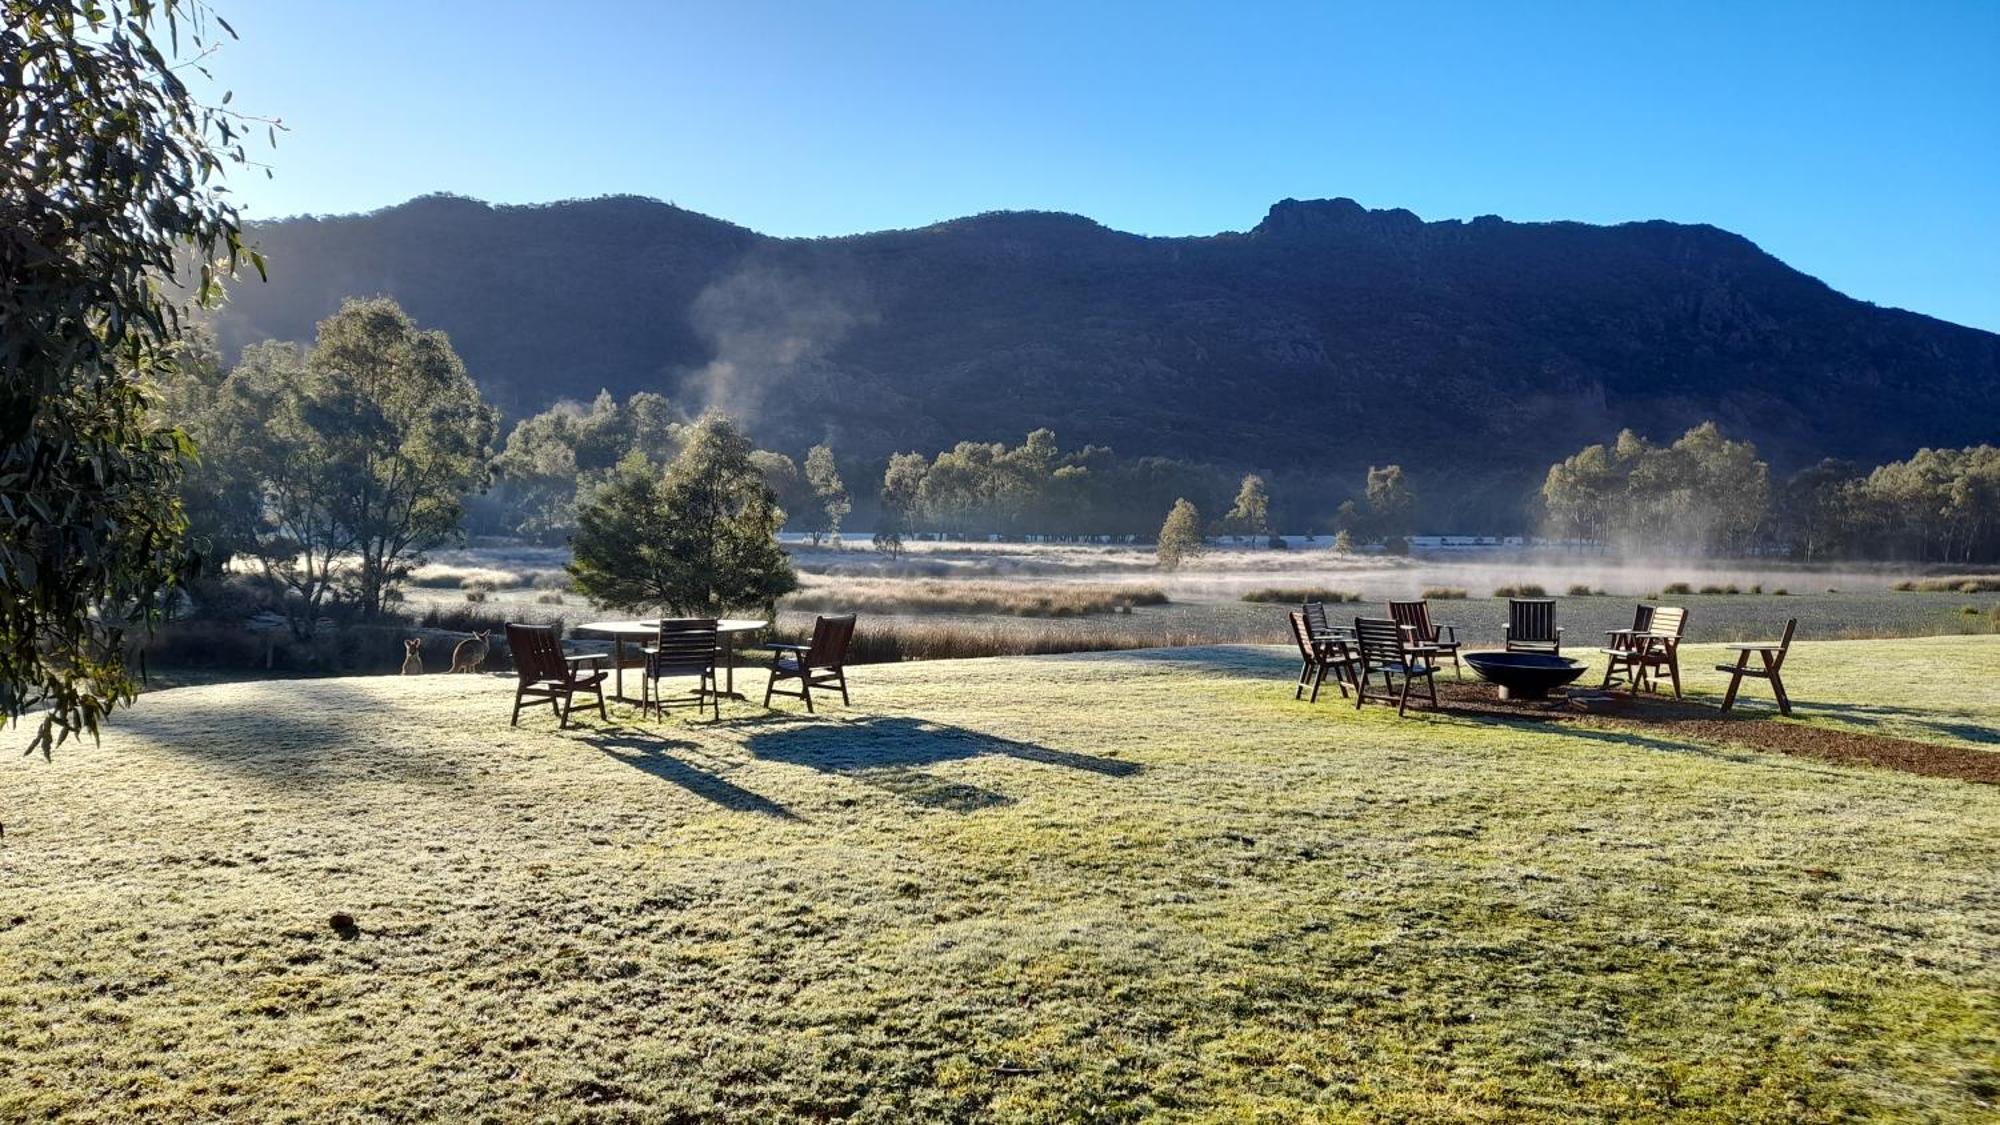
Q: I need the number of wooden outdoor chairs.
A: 11